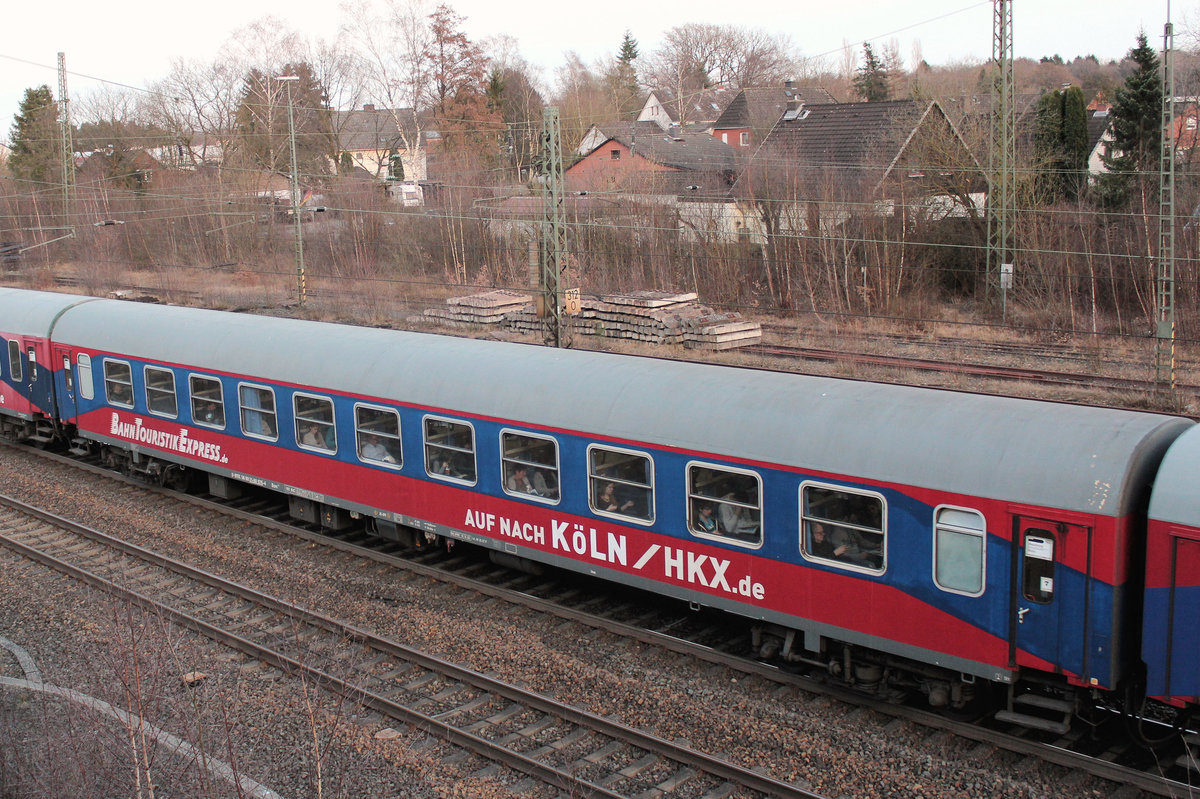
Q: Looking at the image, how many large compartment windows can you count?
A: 11